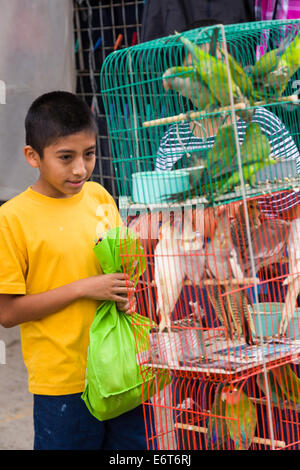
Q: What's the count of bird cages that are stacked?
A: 3